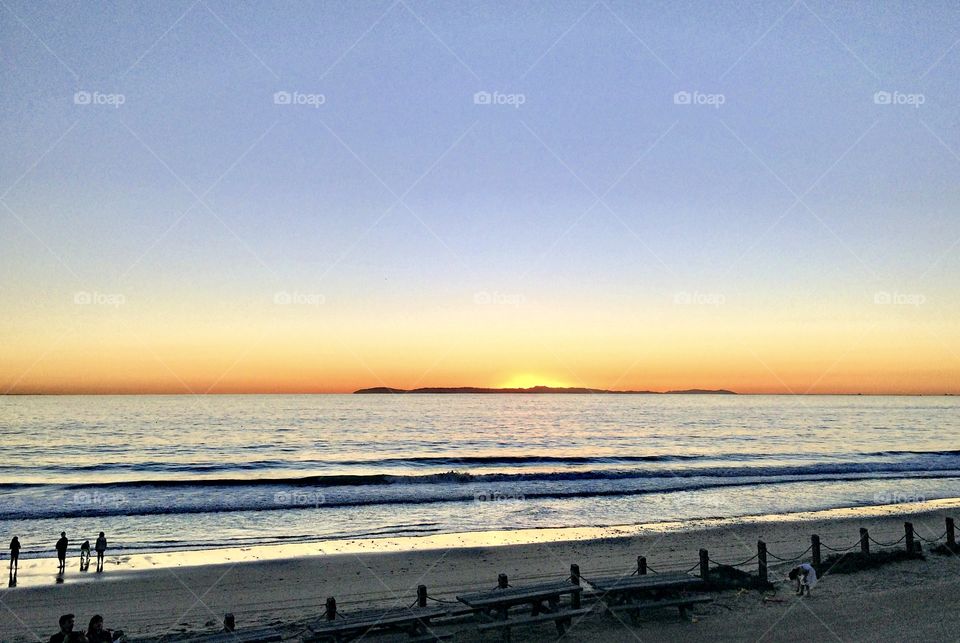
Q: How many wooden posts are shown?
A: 12